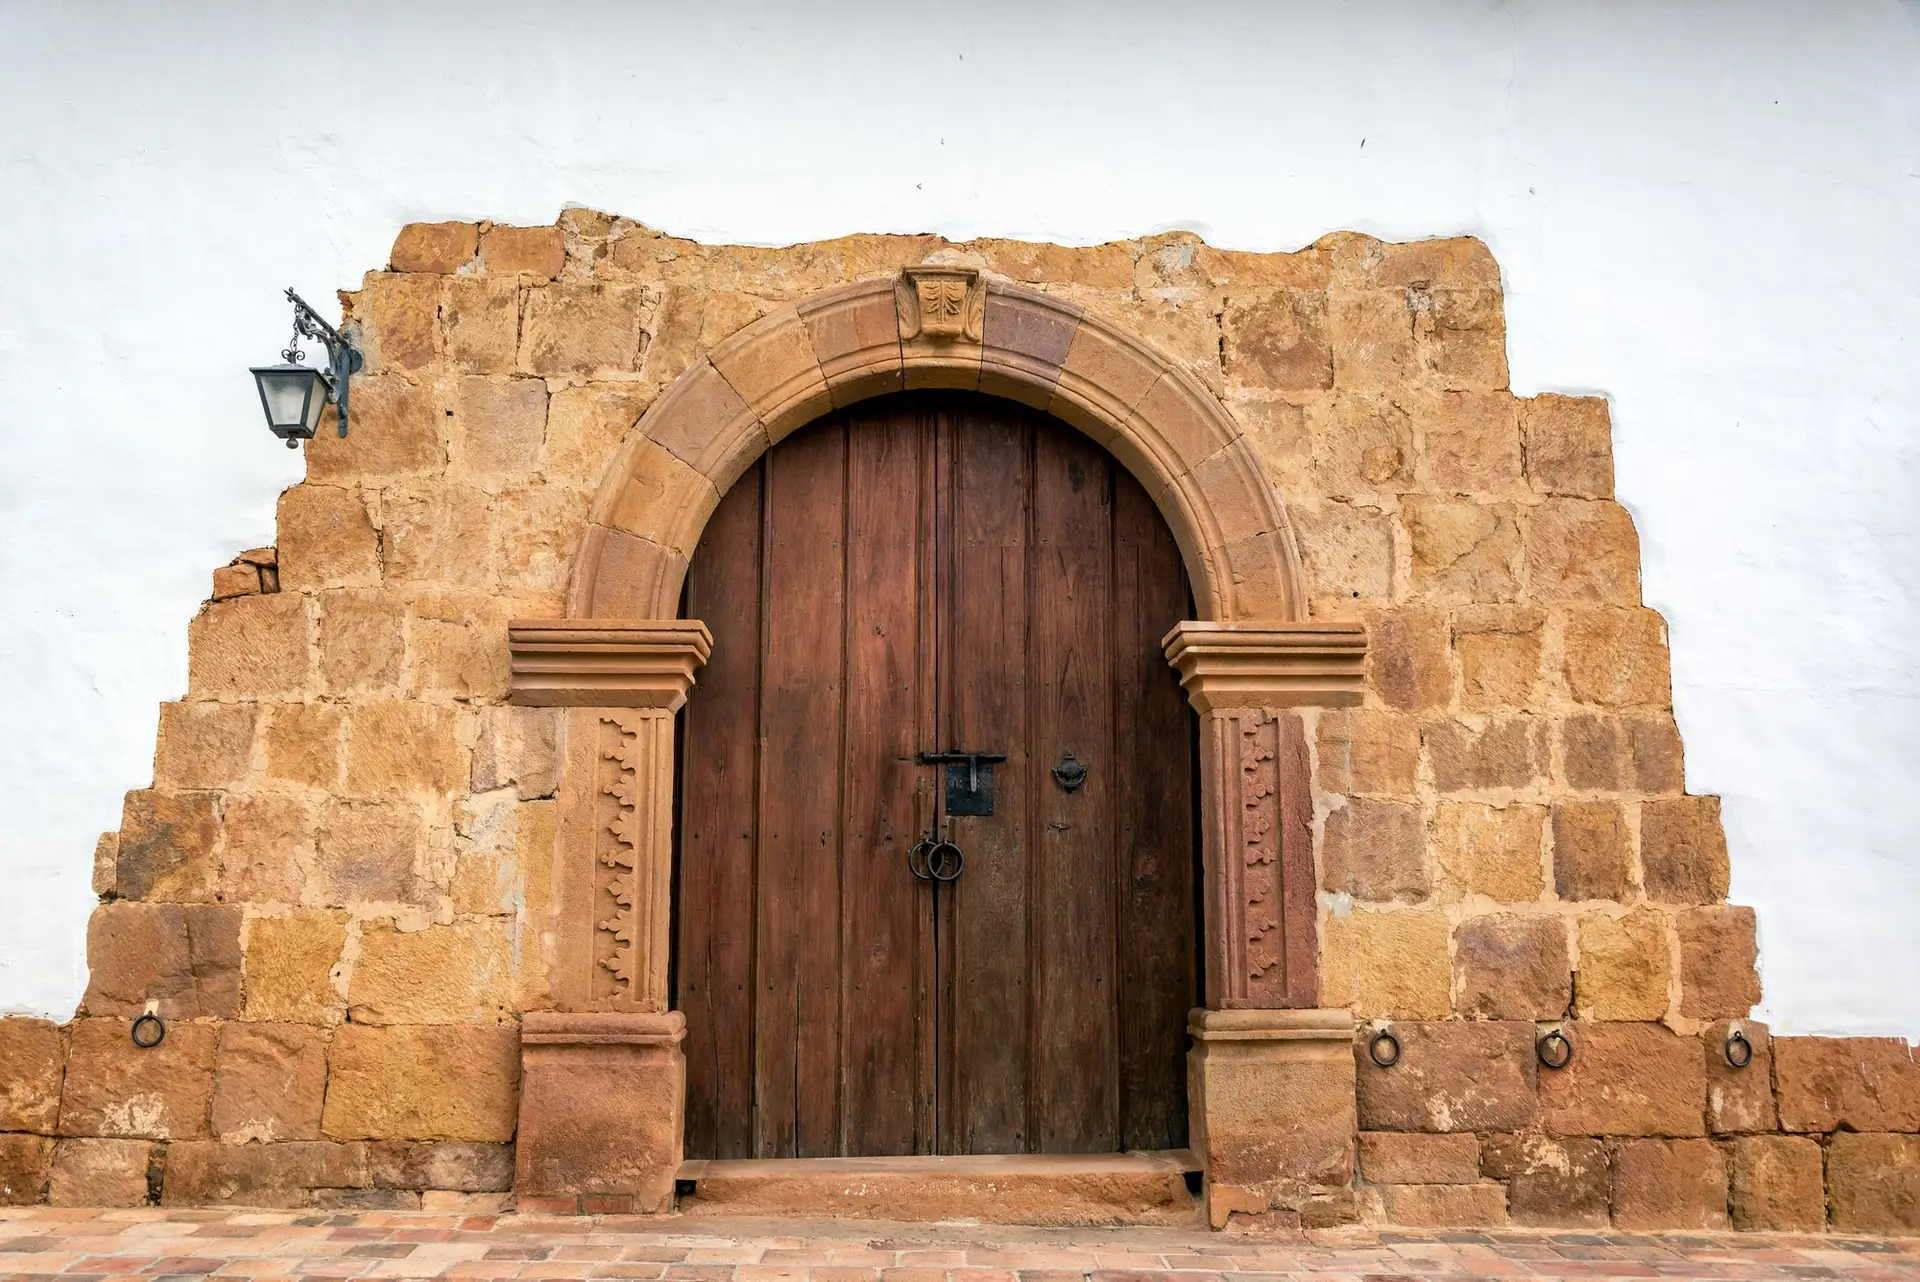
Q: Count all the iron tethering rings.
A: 4